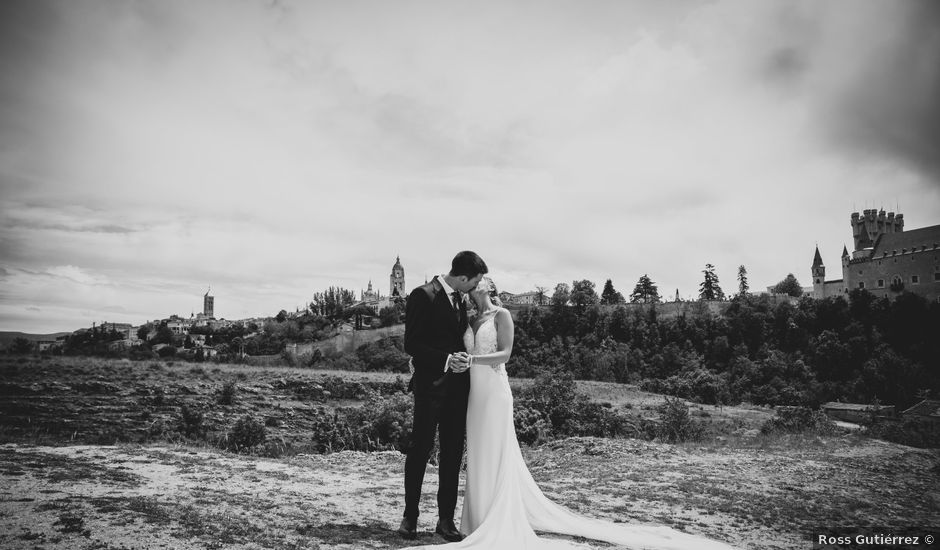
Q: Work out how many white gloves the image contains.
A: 0